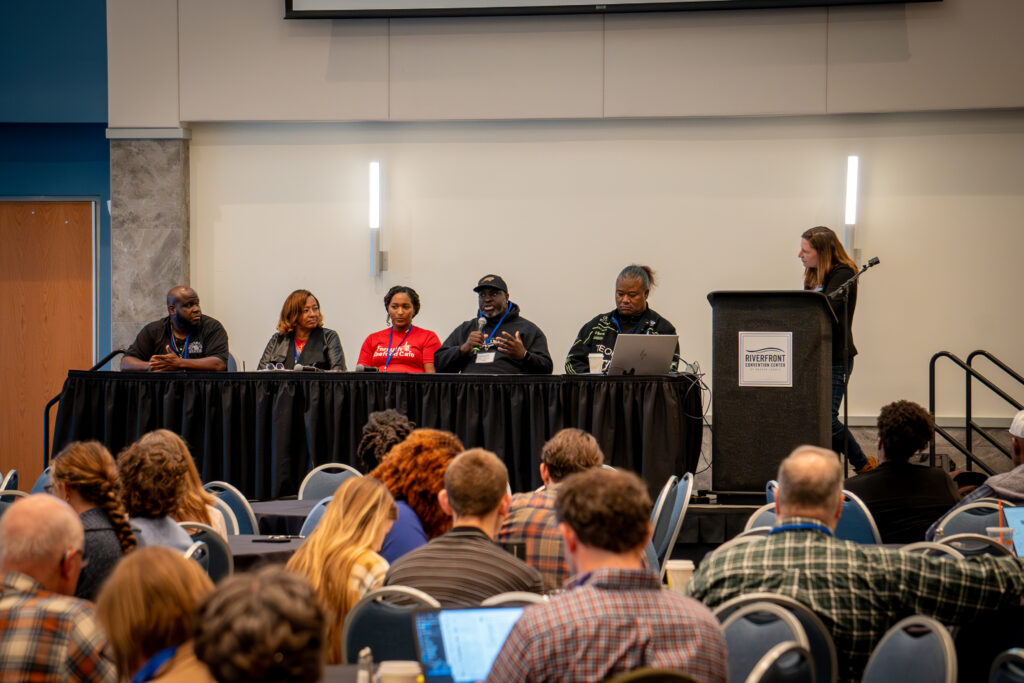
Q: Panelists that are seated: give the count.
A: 5